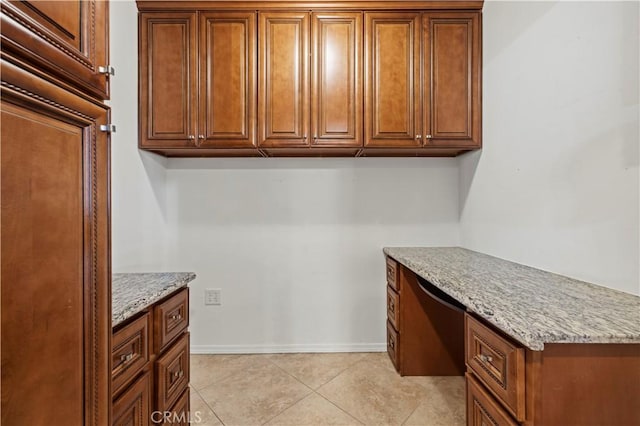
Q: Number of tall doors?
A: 1